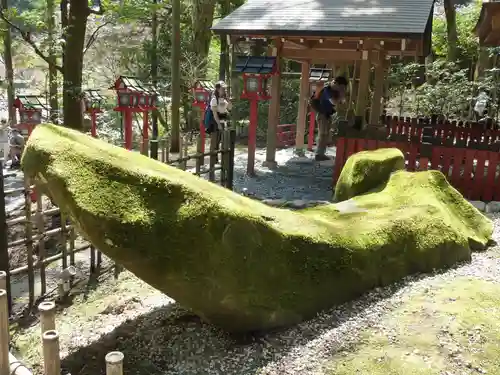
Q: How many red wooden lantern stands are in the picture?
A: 7